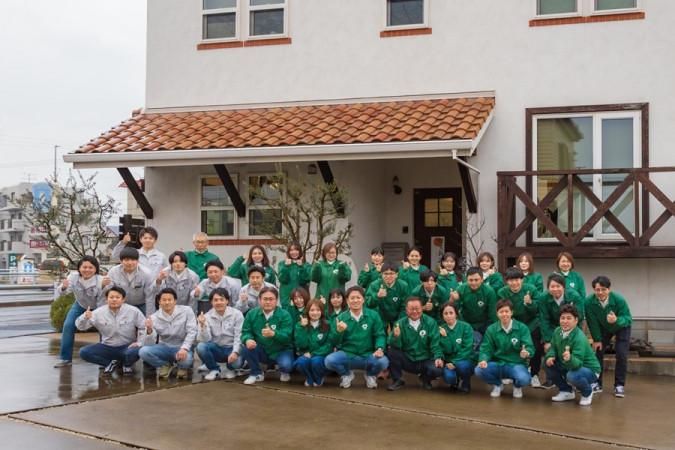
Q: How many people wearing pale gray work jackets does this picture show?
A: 9